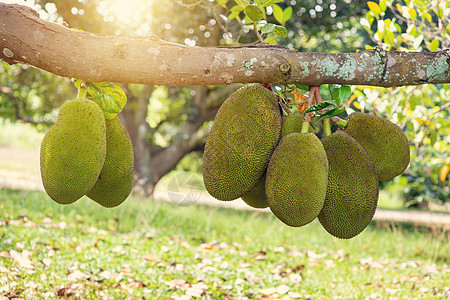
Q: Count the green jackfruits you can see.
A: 7